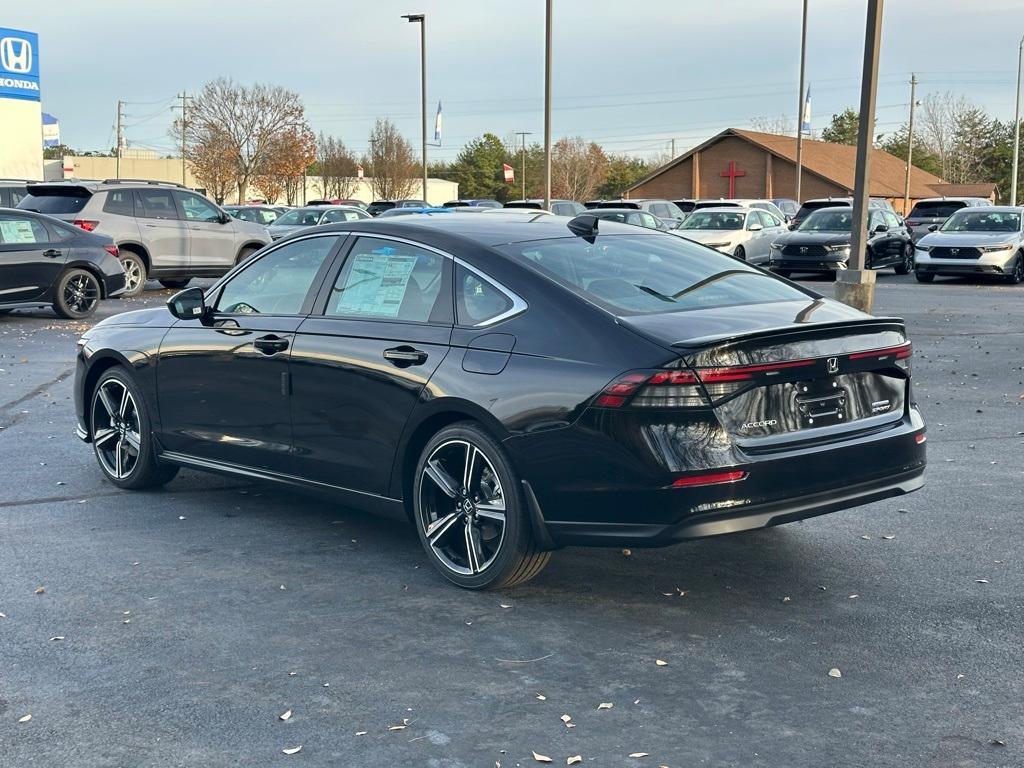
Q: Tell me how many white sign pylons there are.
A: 1